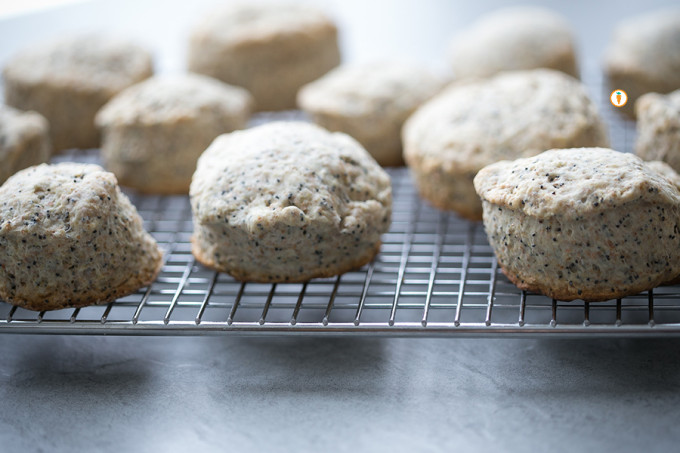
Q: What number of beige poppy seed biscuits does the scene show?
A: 12